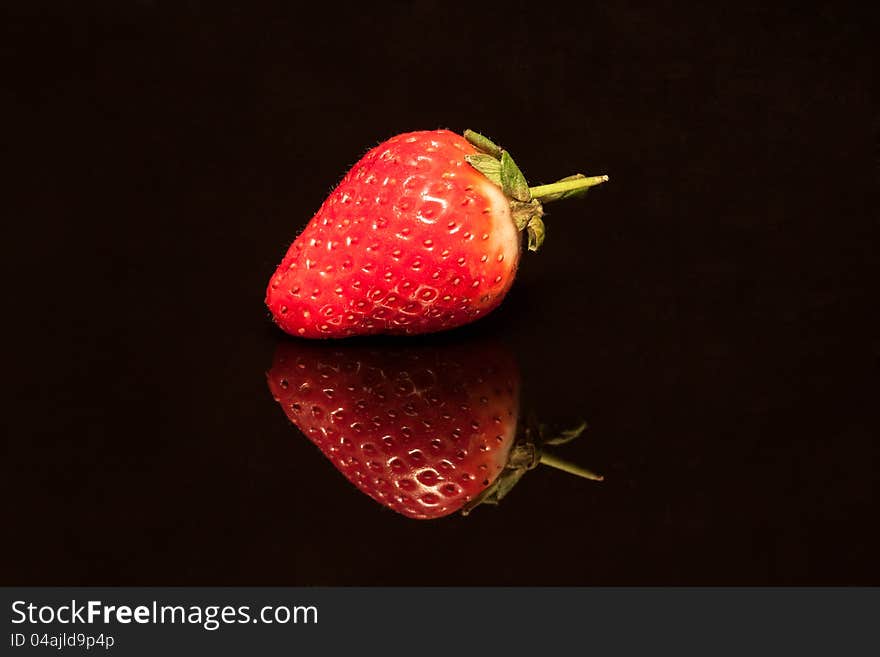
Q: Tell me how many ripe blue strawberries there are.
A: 0